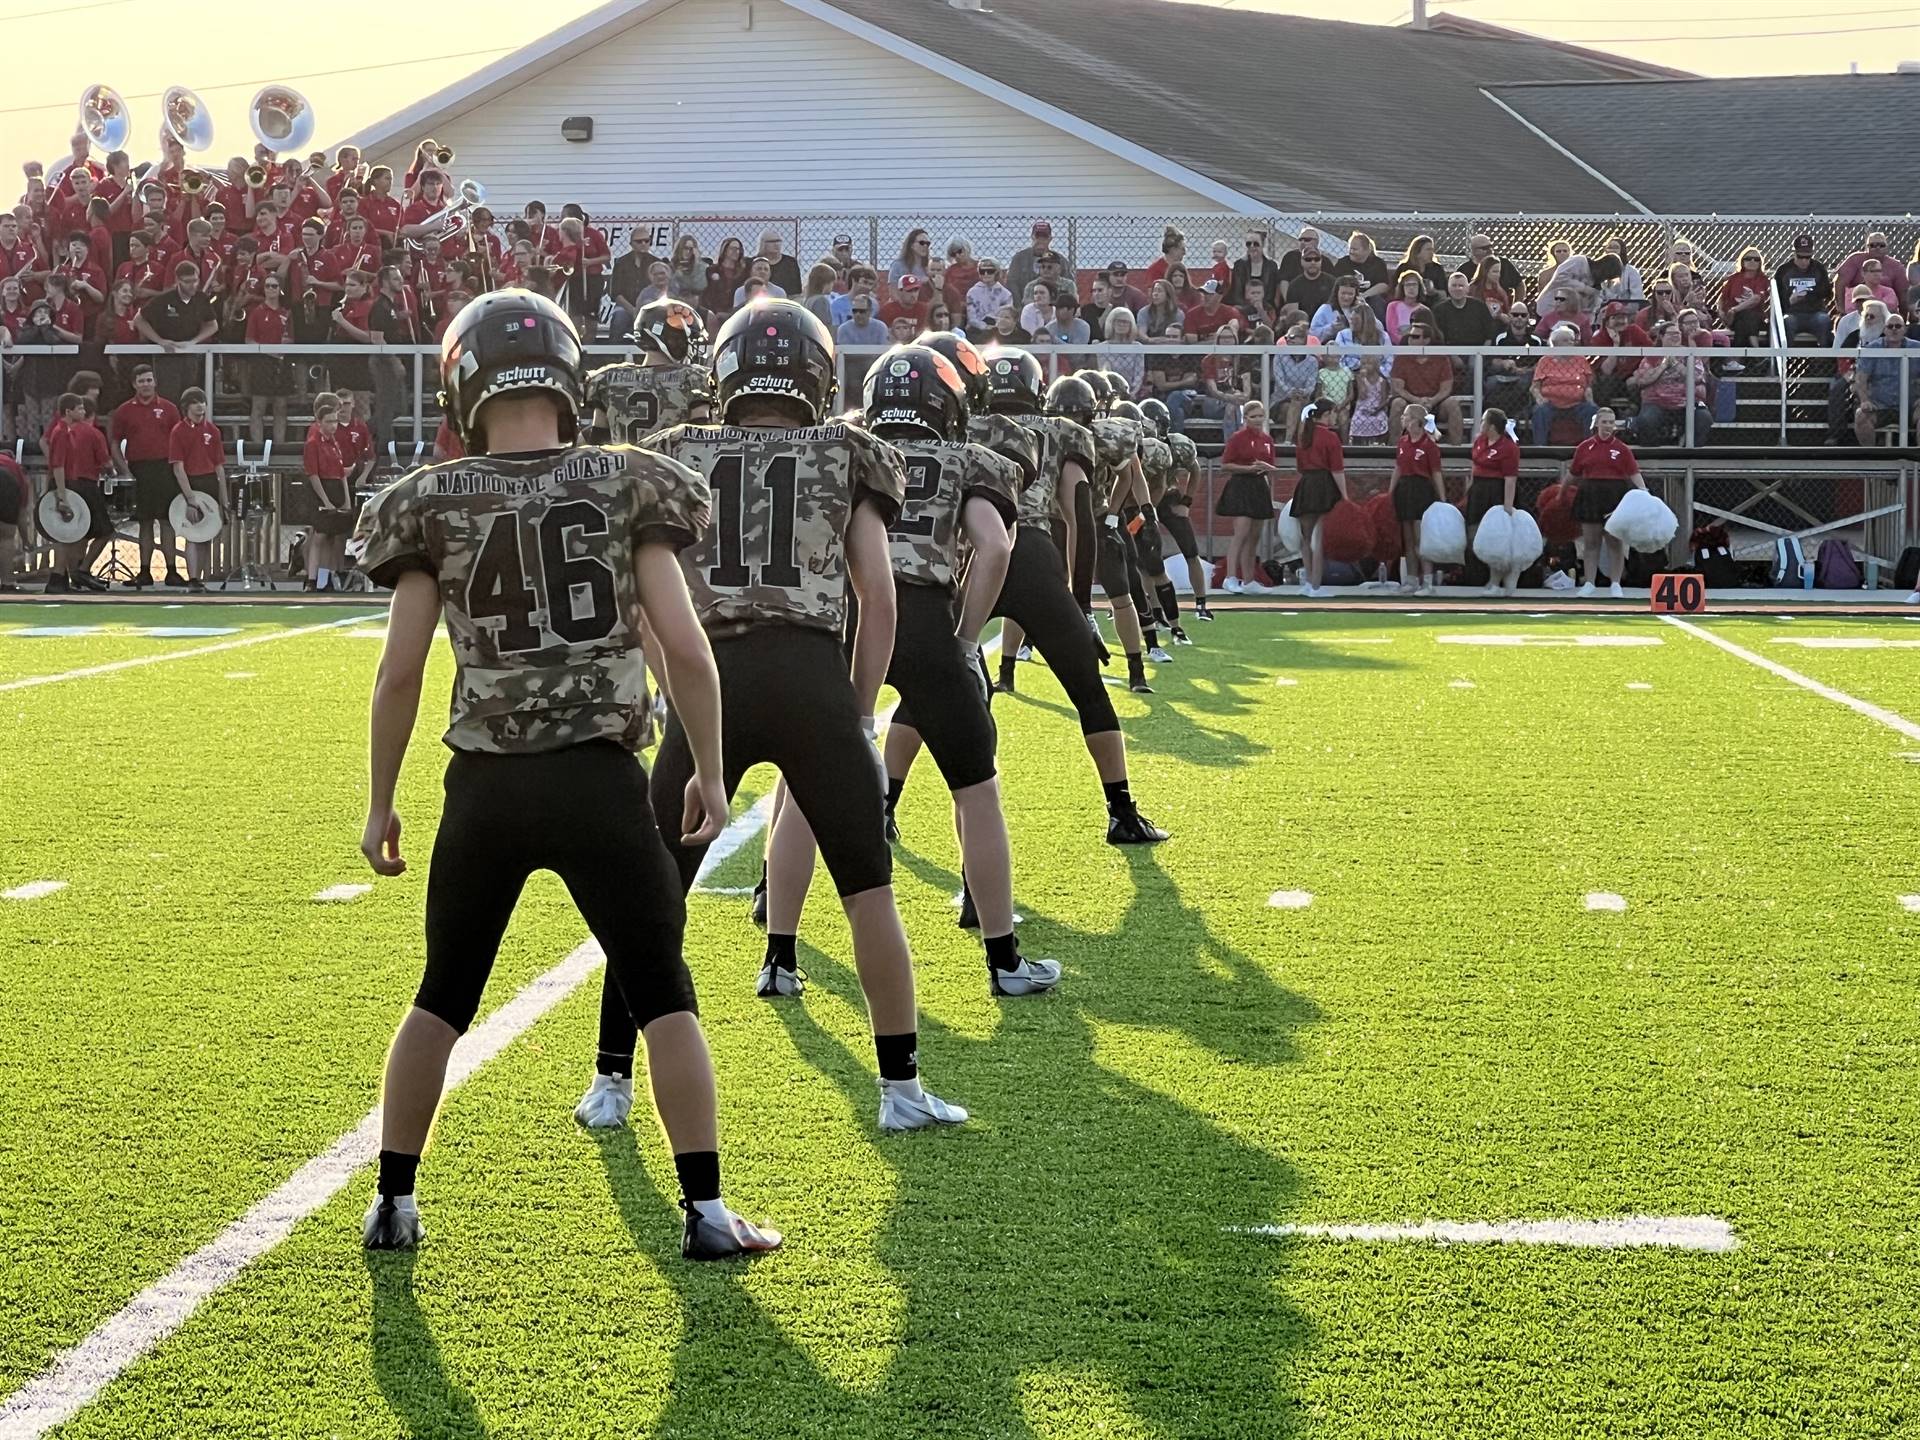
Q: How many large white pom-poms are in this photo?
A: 4